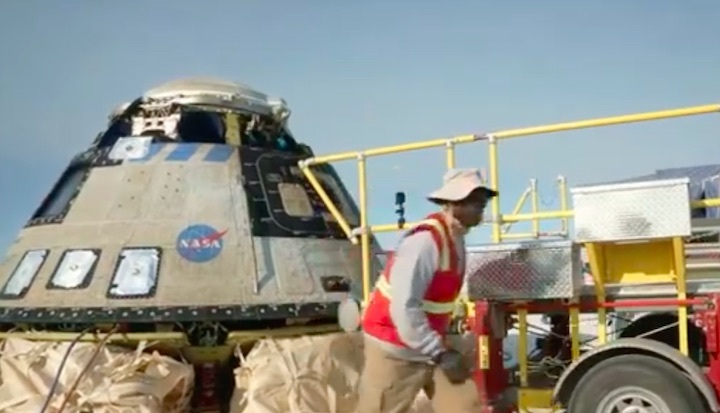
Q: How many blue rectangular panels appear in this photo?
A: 3